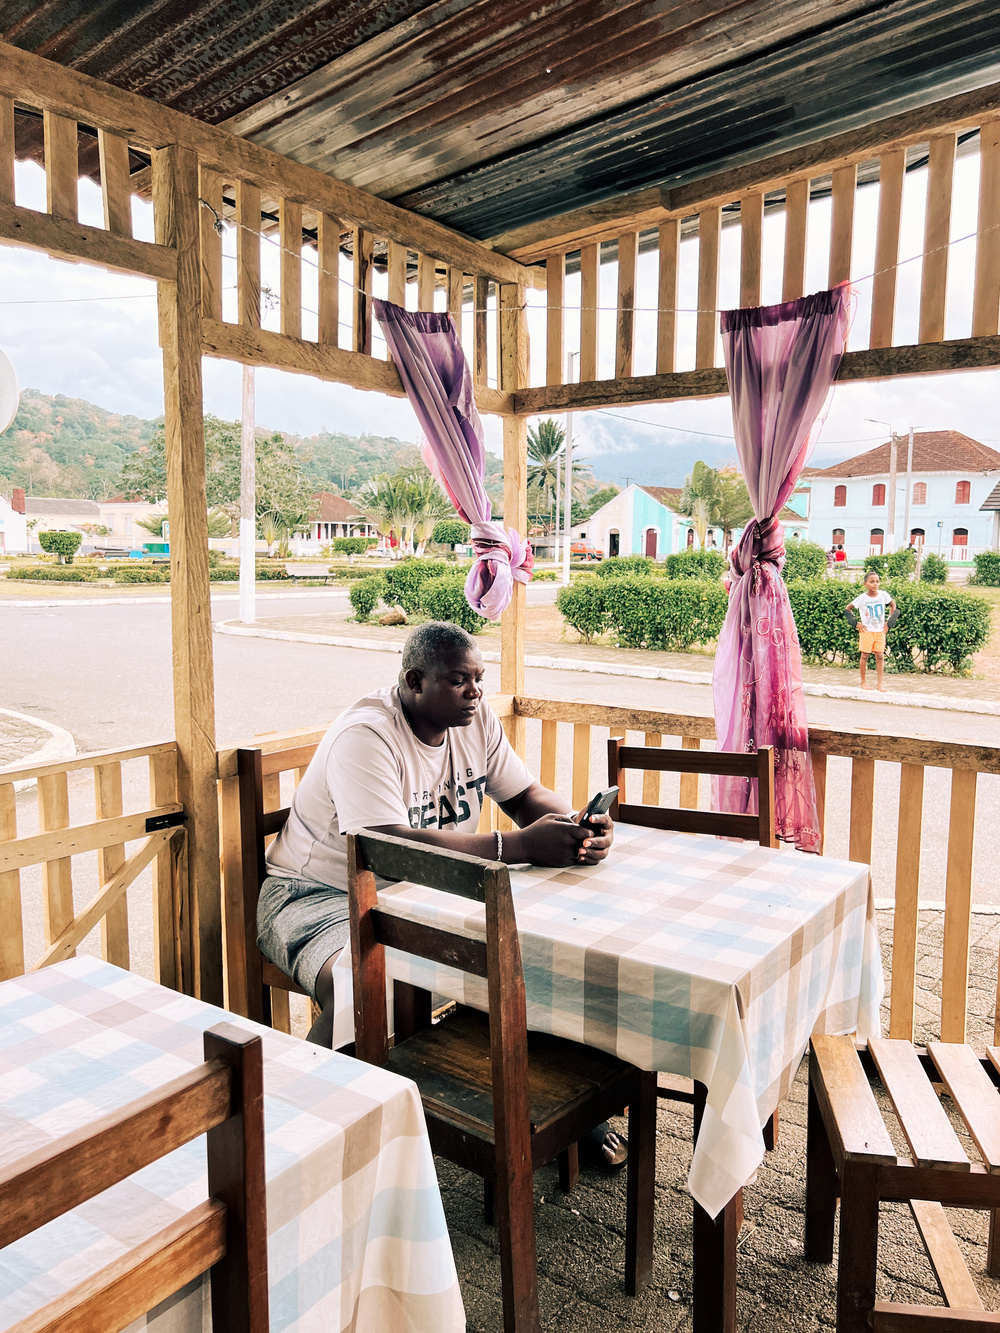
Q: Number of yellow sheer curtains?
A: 0